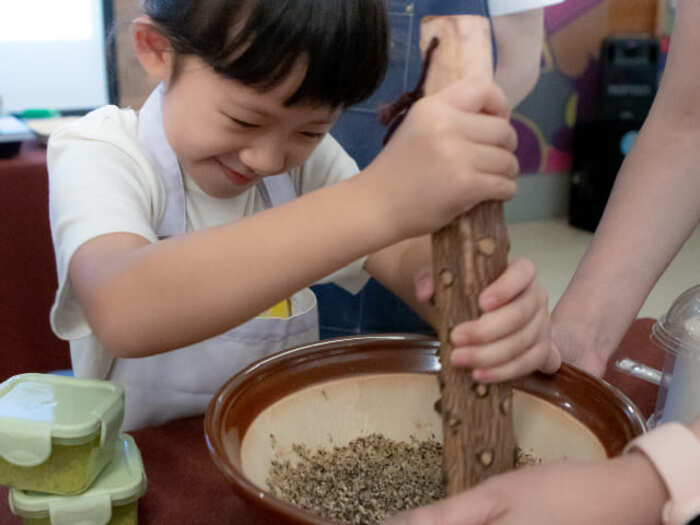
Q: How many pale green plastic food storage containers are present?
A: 2